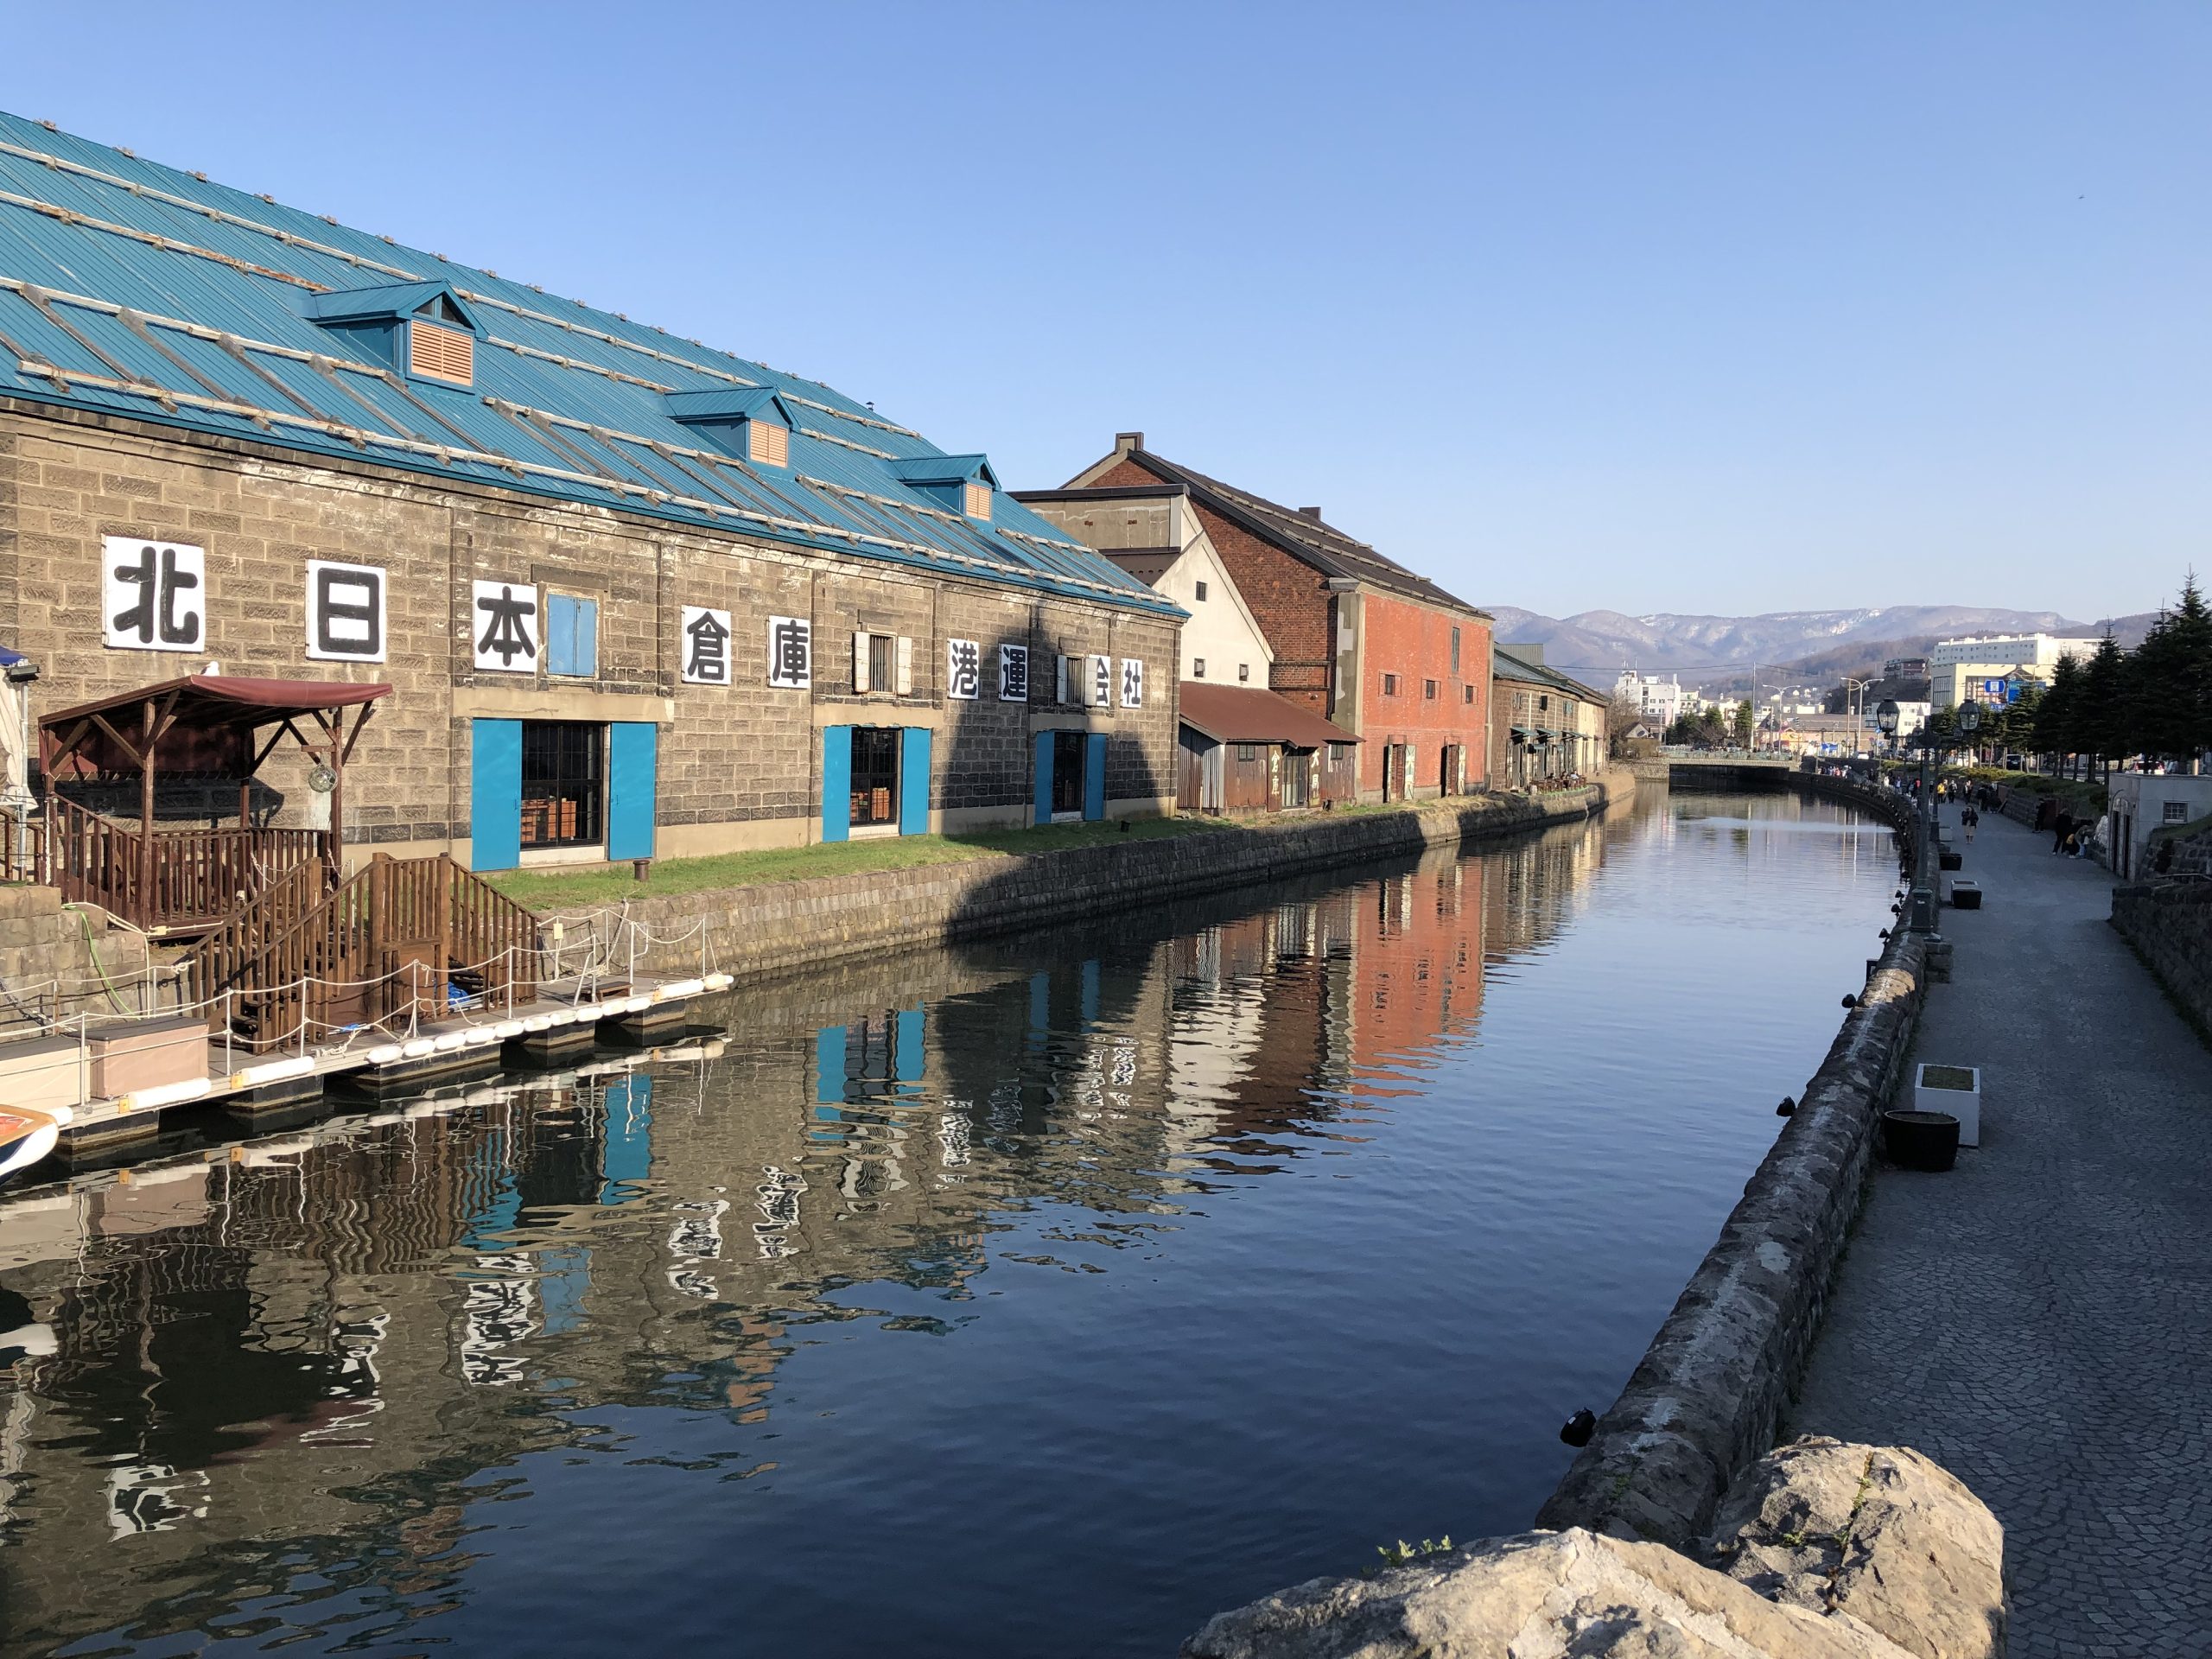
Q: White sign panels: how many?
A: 9